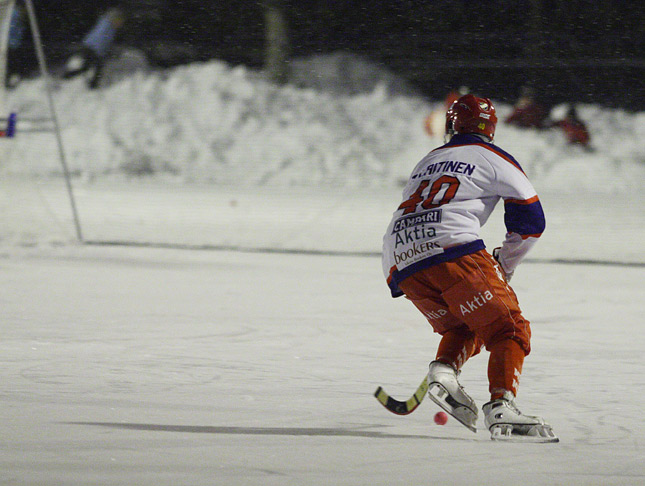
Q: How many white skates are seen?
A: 2